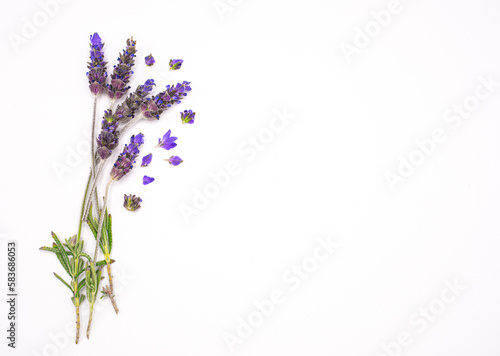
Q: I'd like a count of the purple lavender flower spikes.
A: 6